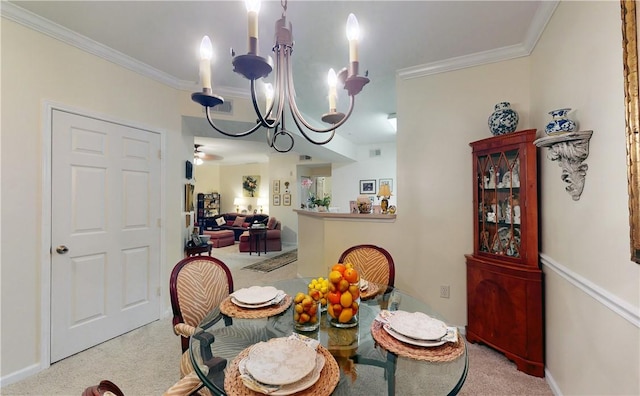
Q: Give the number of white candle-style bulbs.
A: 5